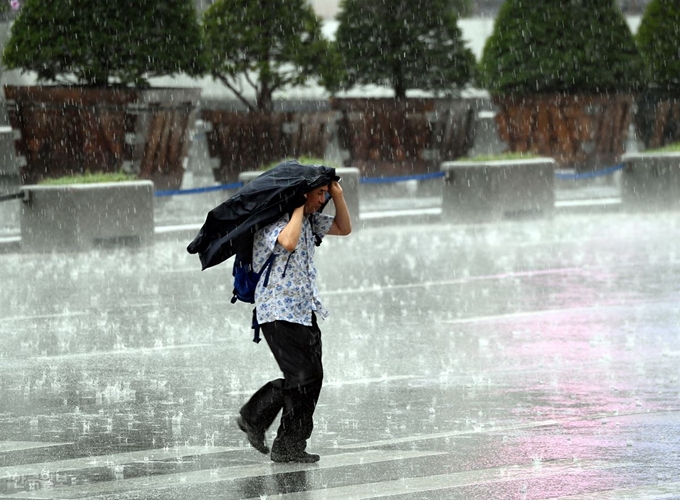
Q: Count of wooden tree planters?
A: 5